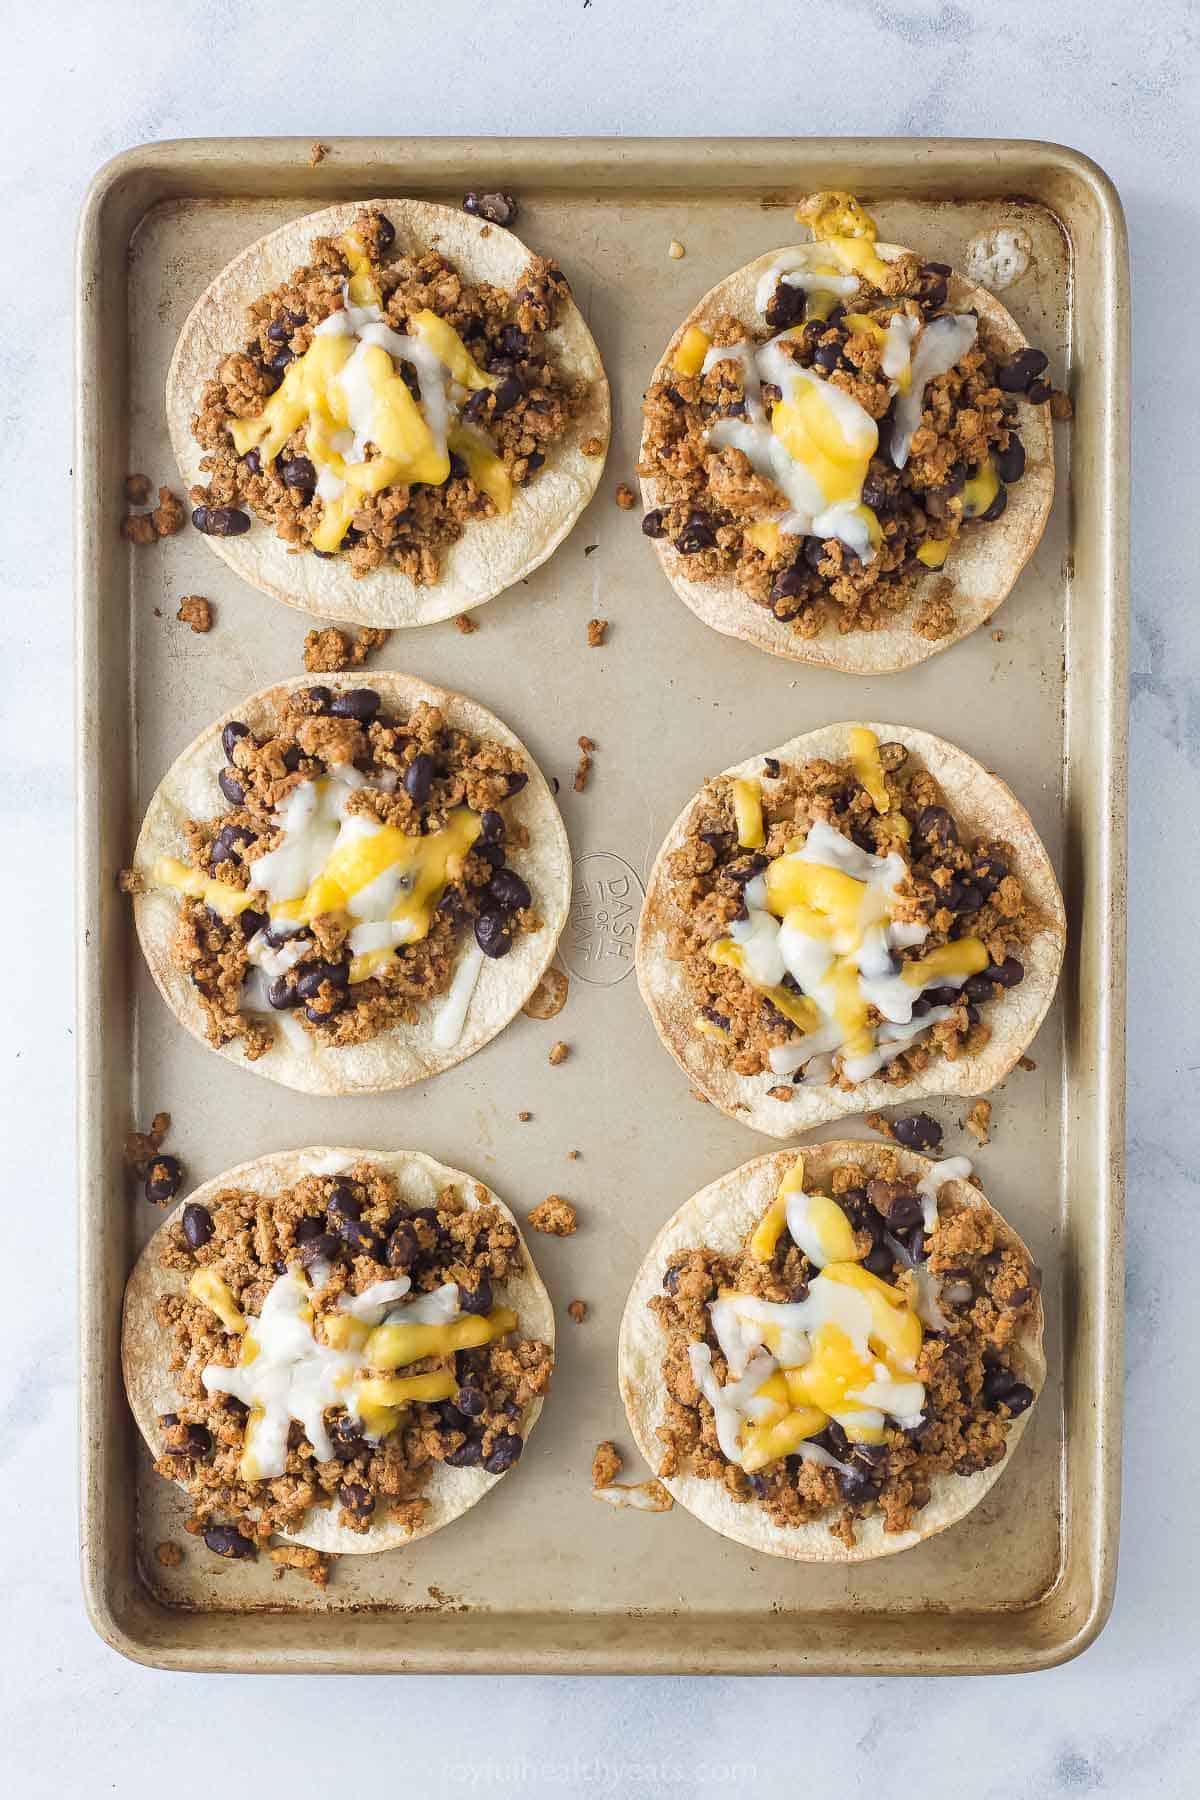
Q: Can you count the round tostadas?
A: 6